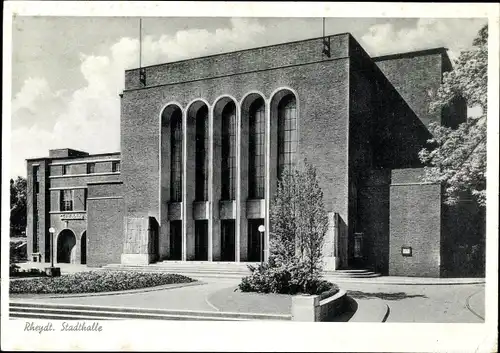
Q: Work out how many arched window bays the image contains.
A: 5